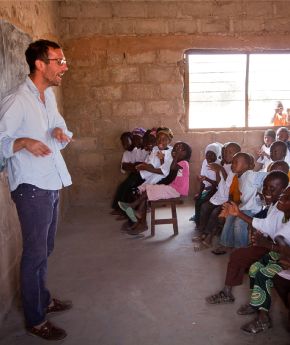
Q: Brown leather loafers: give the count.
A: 2